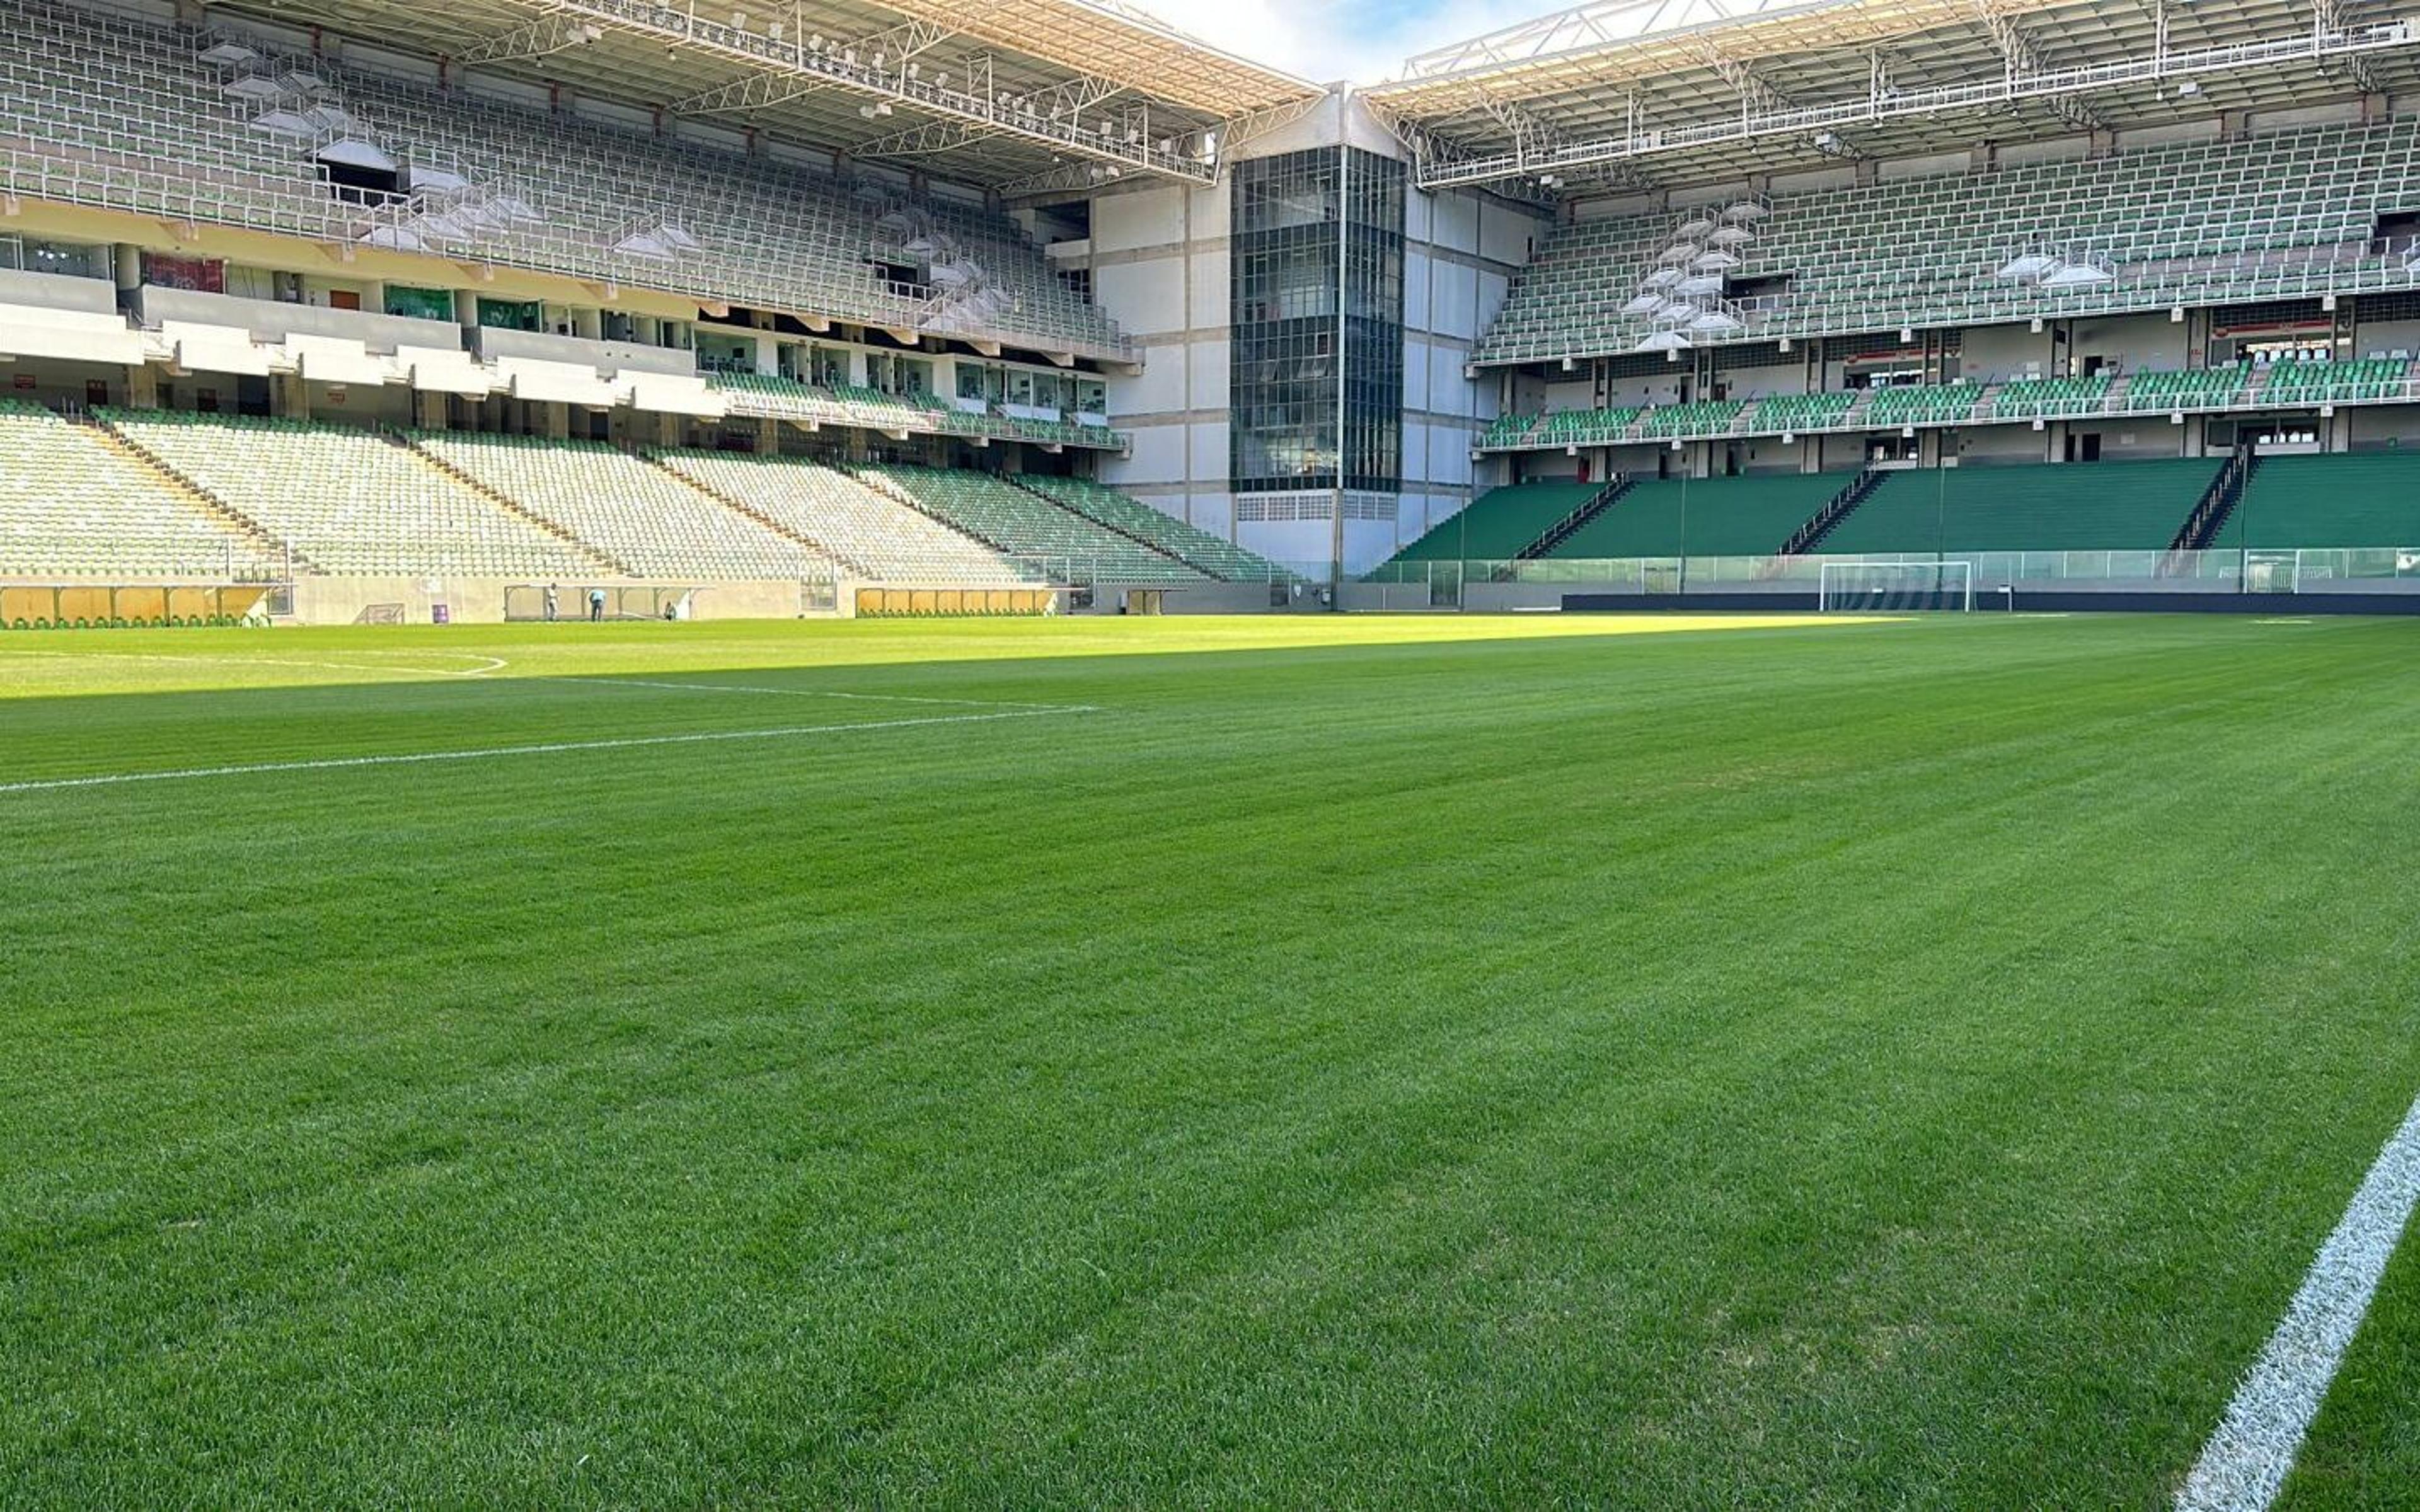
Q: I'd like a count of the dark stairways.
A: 3